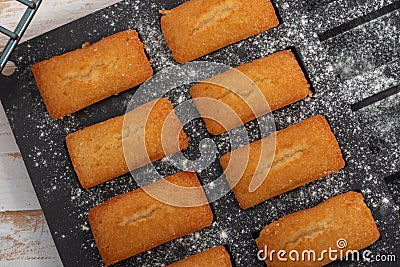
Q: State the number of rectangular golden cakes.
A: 8